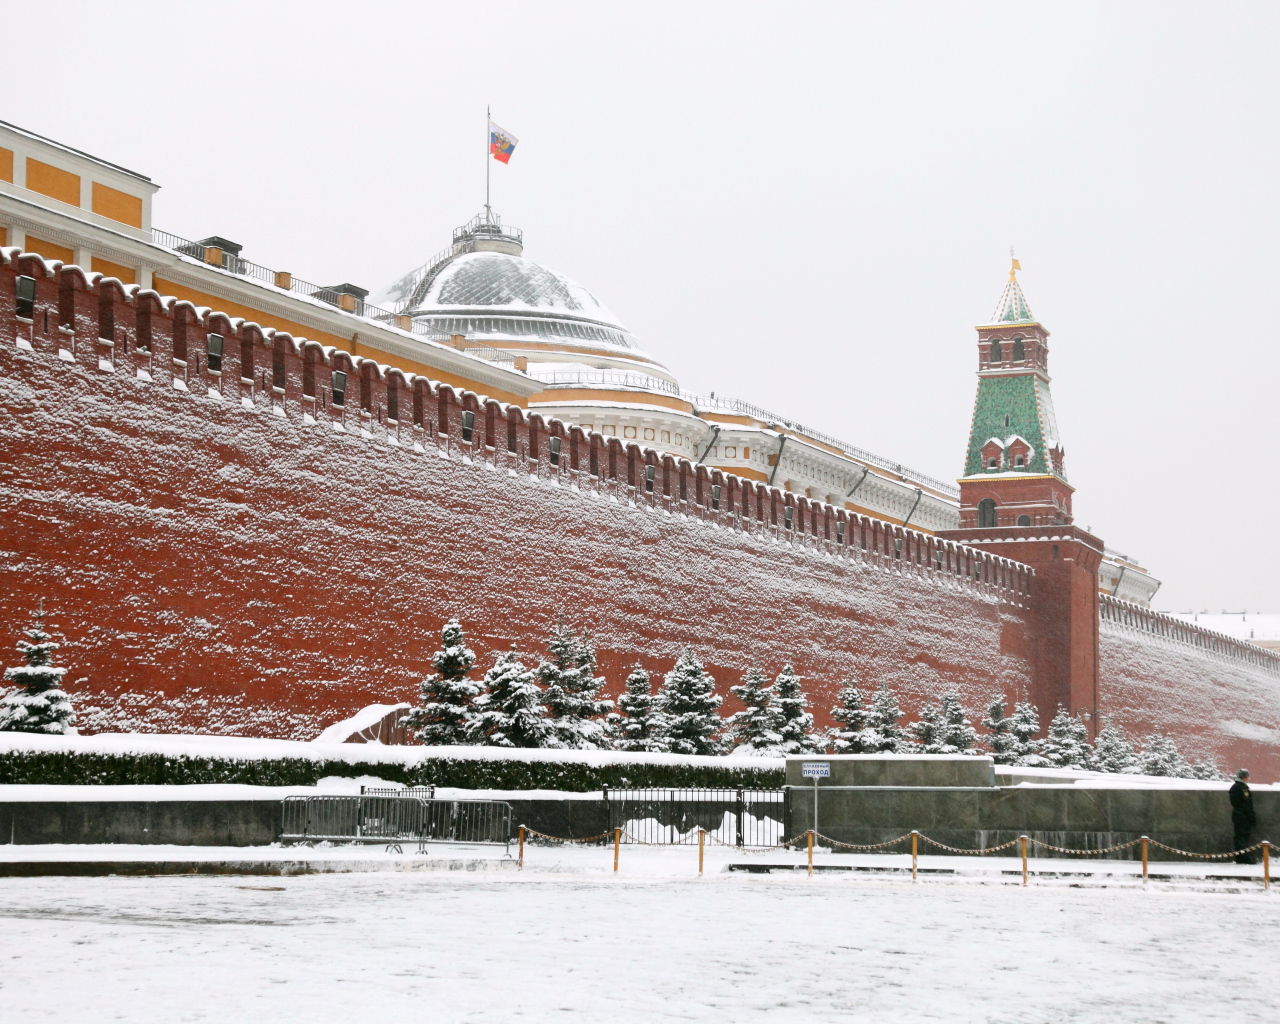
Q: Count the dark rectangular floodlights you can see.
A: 12